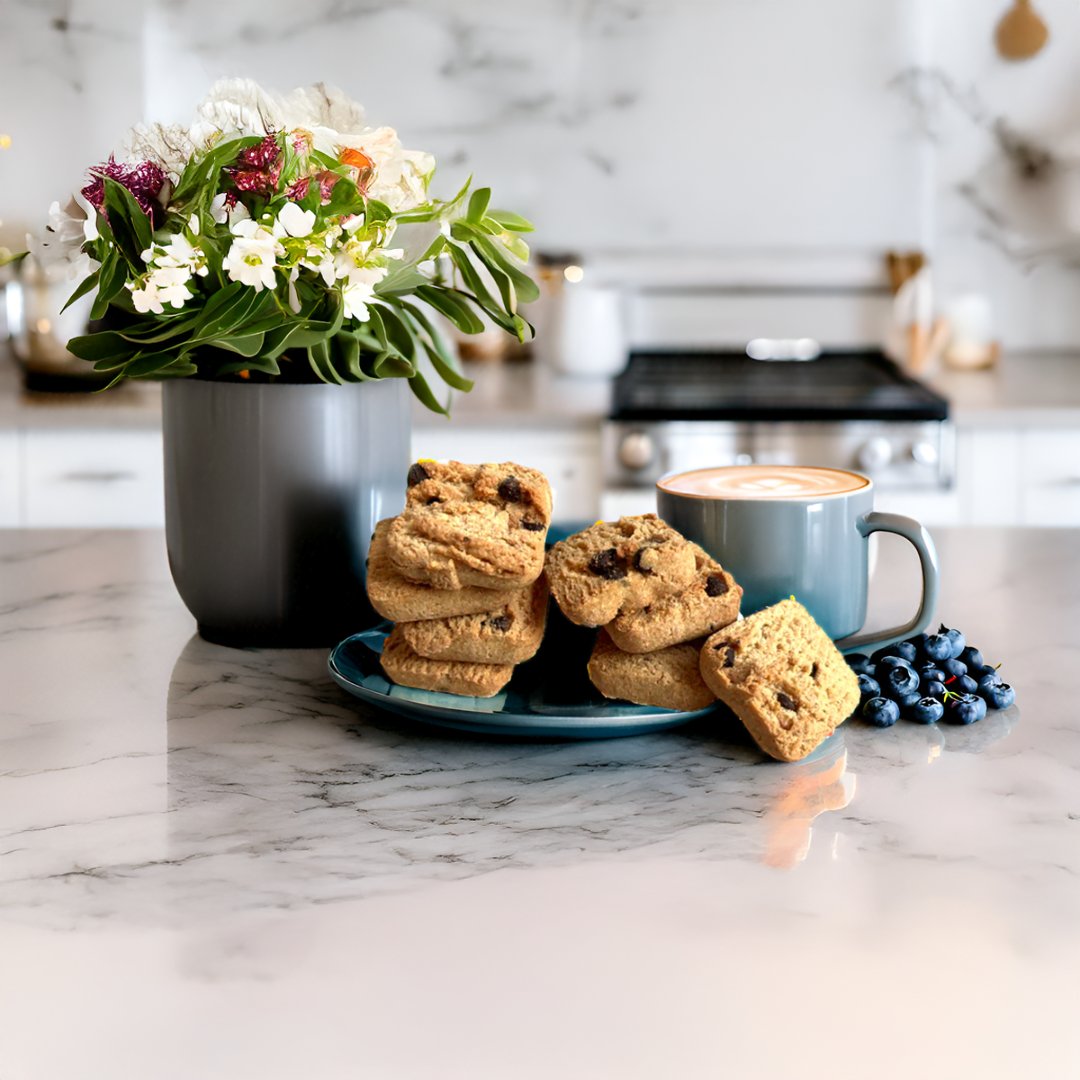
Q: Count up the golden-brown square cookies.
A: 8